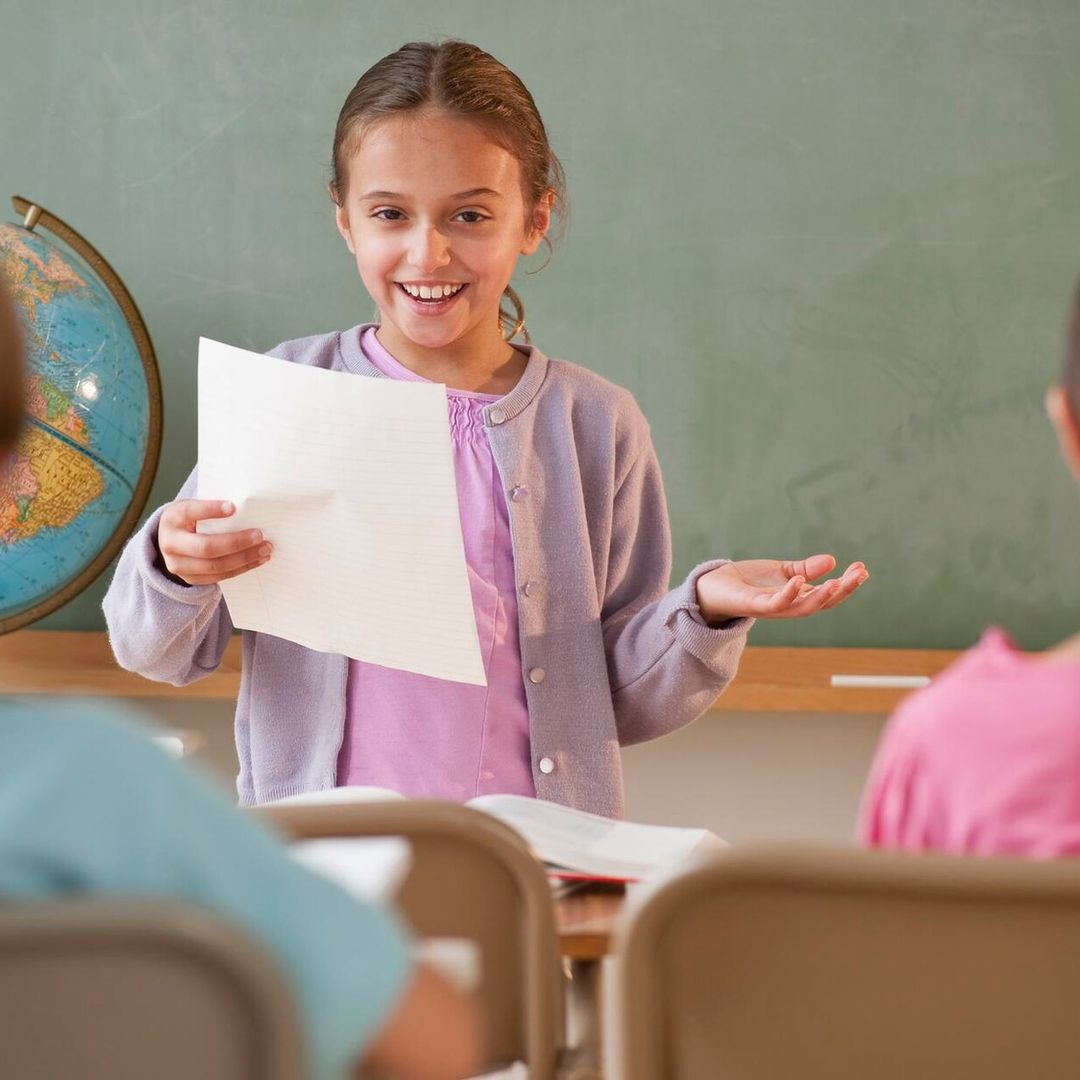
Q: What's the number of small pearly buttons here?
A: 5